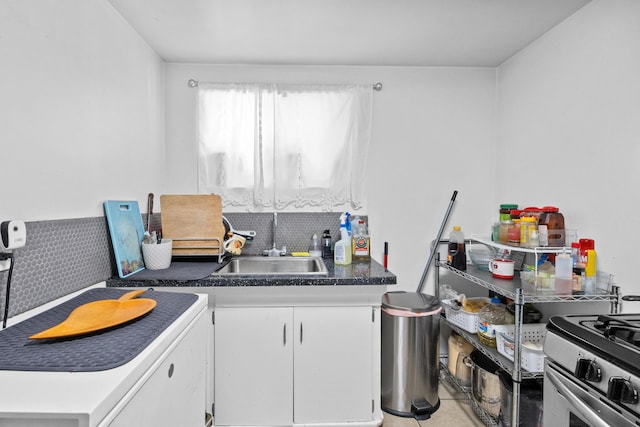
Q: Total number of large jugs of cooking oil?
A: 1